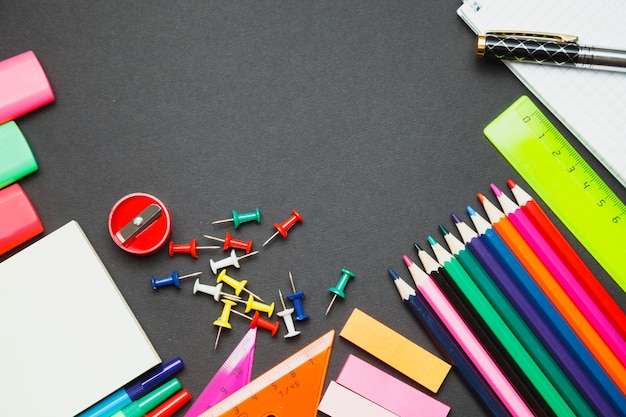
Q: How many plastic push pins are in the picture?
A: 14